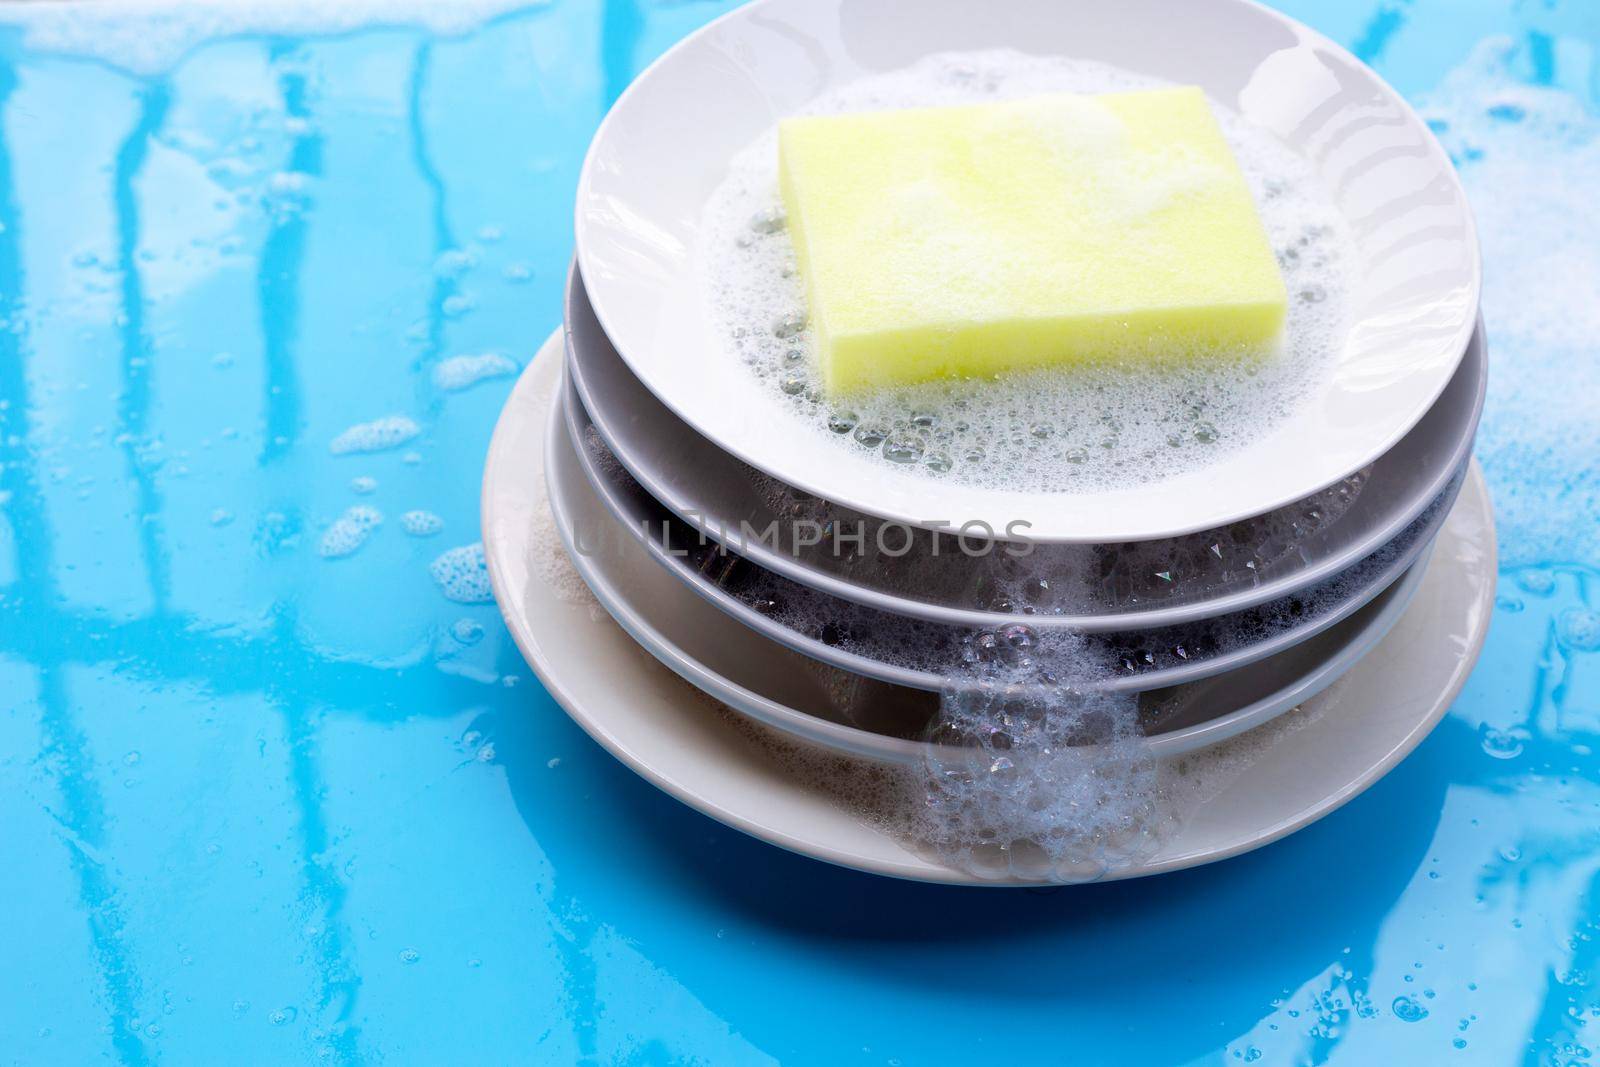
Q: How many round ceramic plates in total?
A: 5